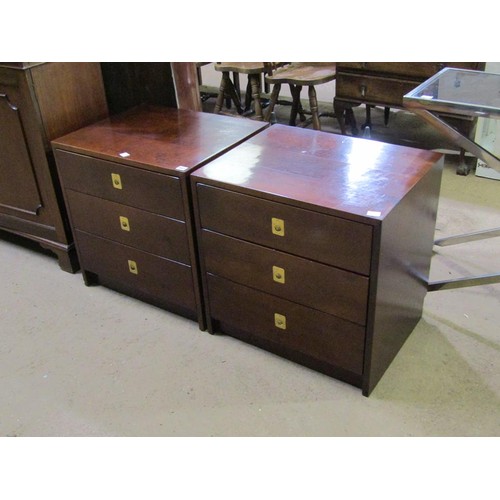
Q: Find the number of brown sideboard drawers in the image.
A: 6